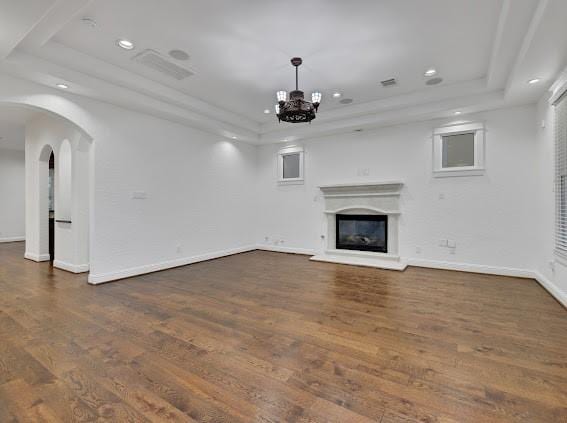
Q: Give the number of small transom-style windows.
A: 2